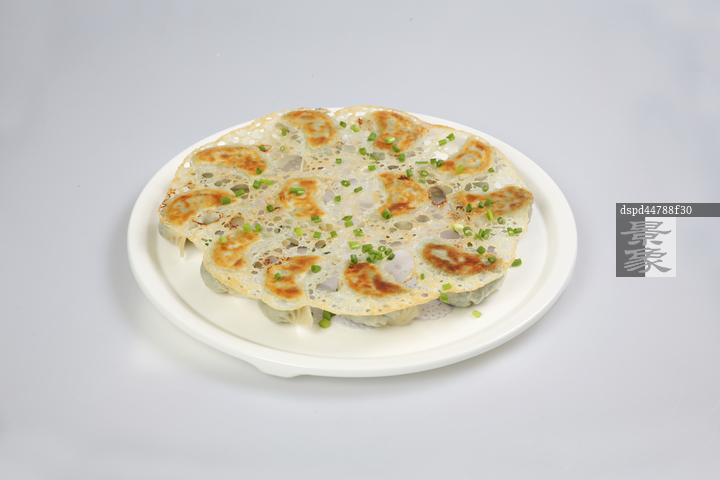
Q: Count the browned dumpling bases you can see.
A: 12